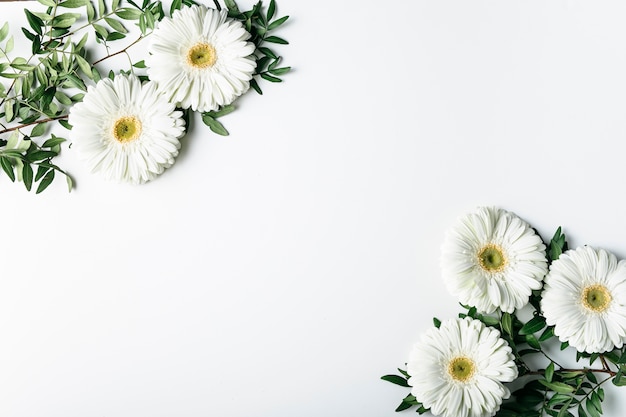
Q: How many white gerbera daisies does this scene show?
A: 5